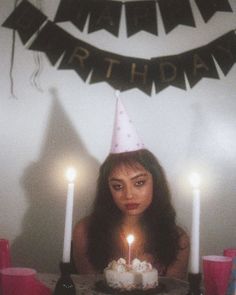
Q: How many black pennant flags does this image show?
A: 13